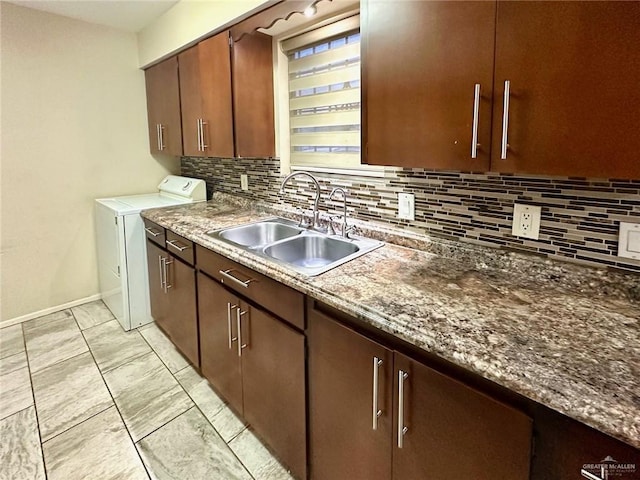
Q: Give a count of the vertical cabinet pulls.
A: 12